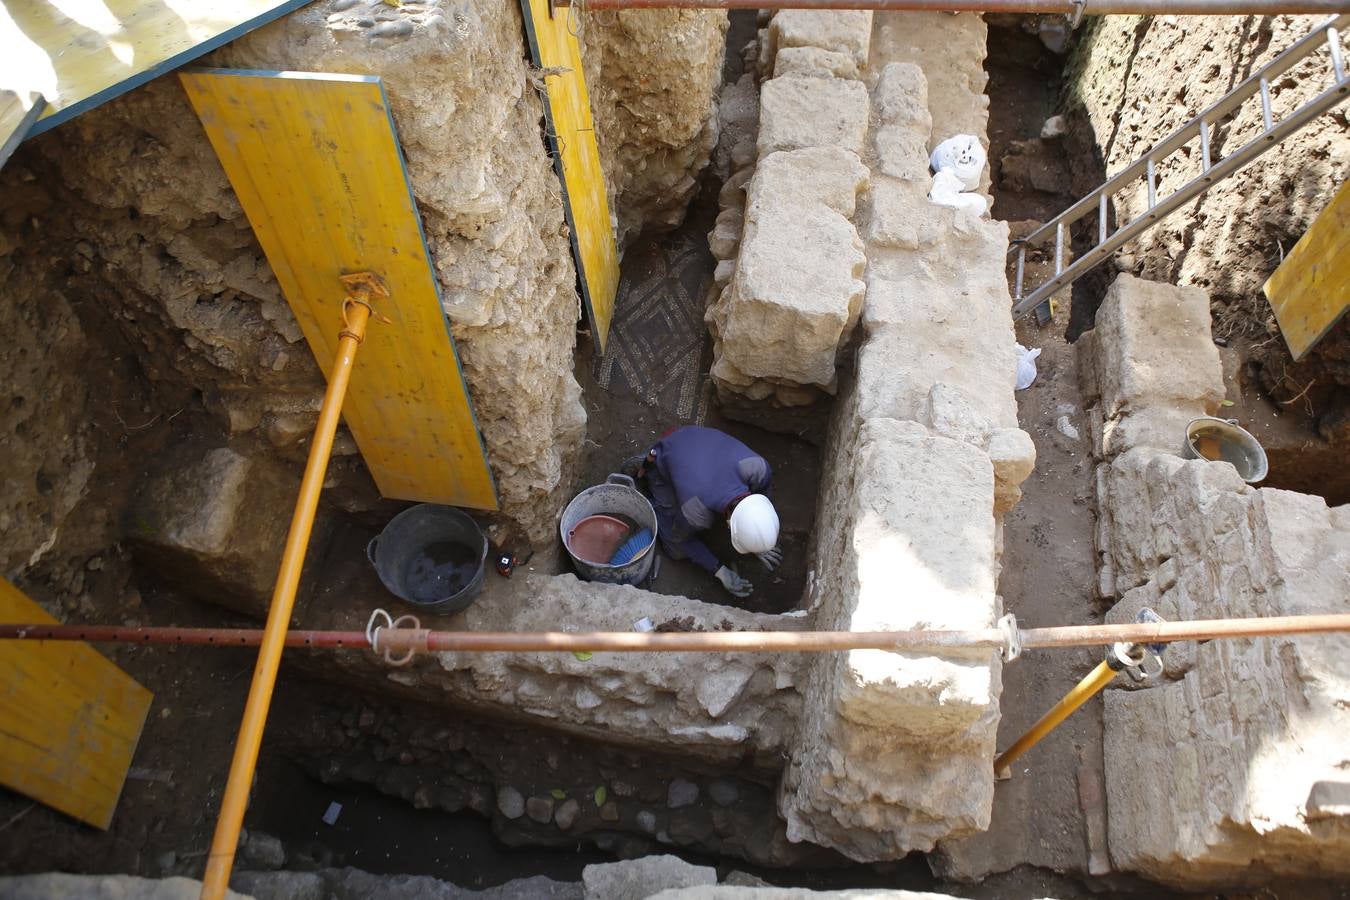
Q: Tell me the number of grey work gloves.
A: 2